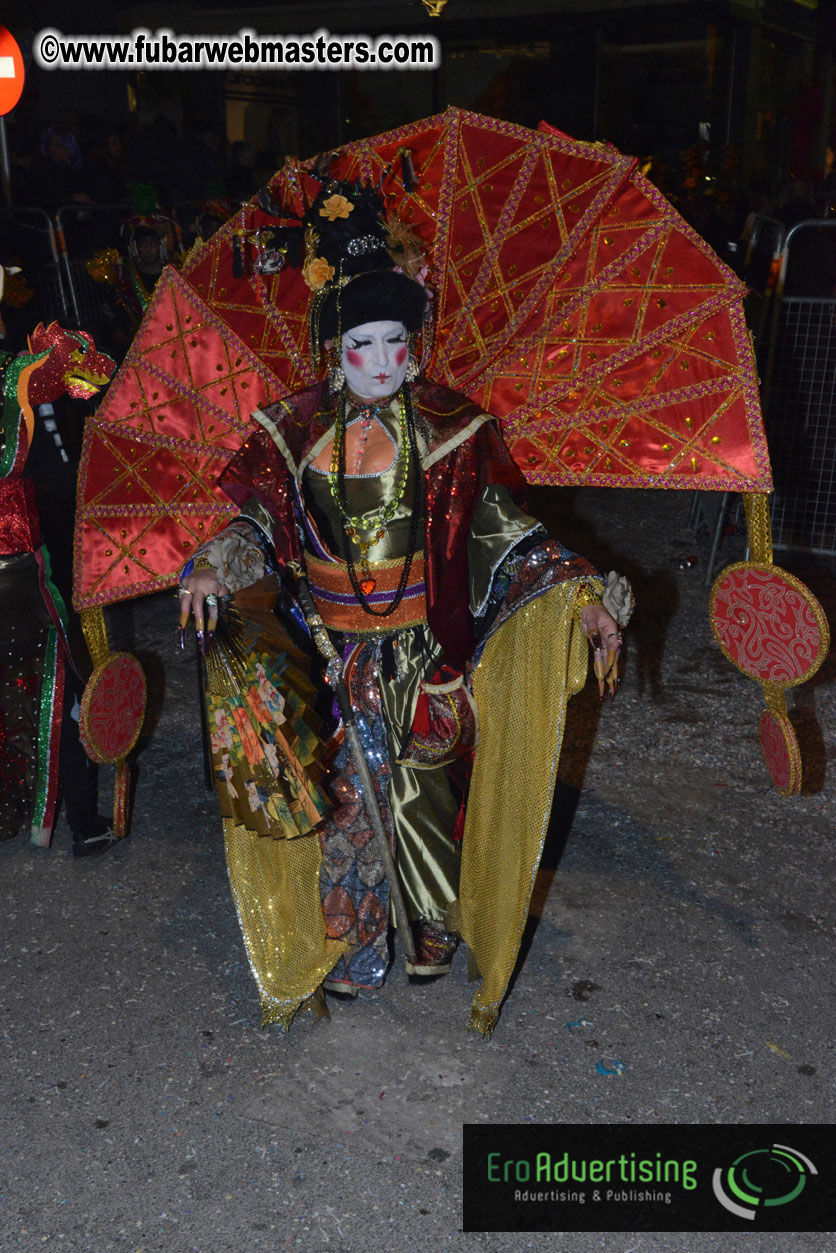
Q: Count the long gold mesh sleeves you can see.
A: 2